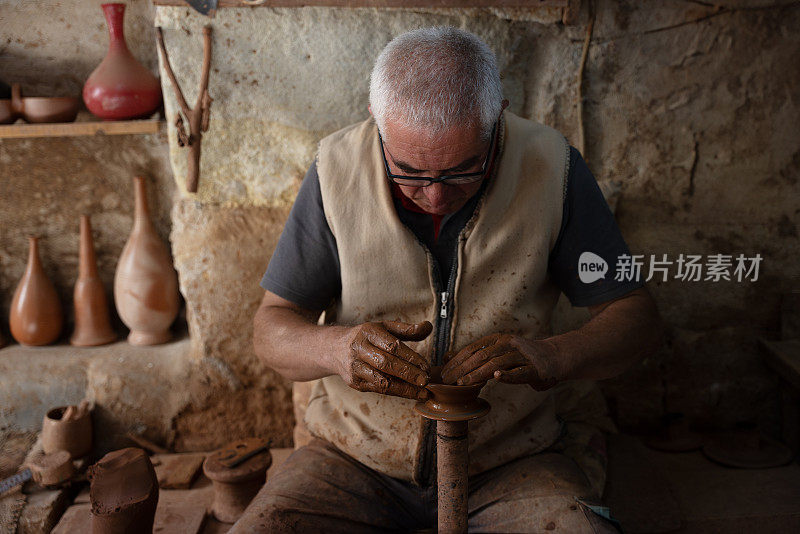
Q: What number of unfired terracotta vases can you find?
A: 3